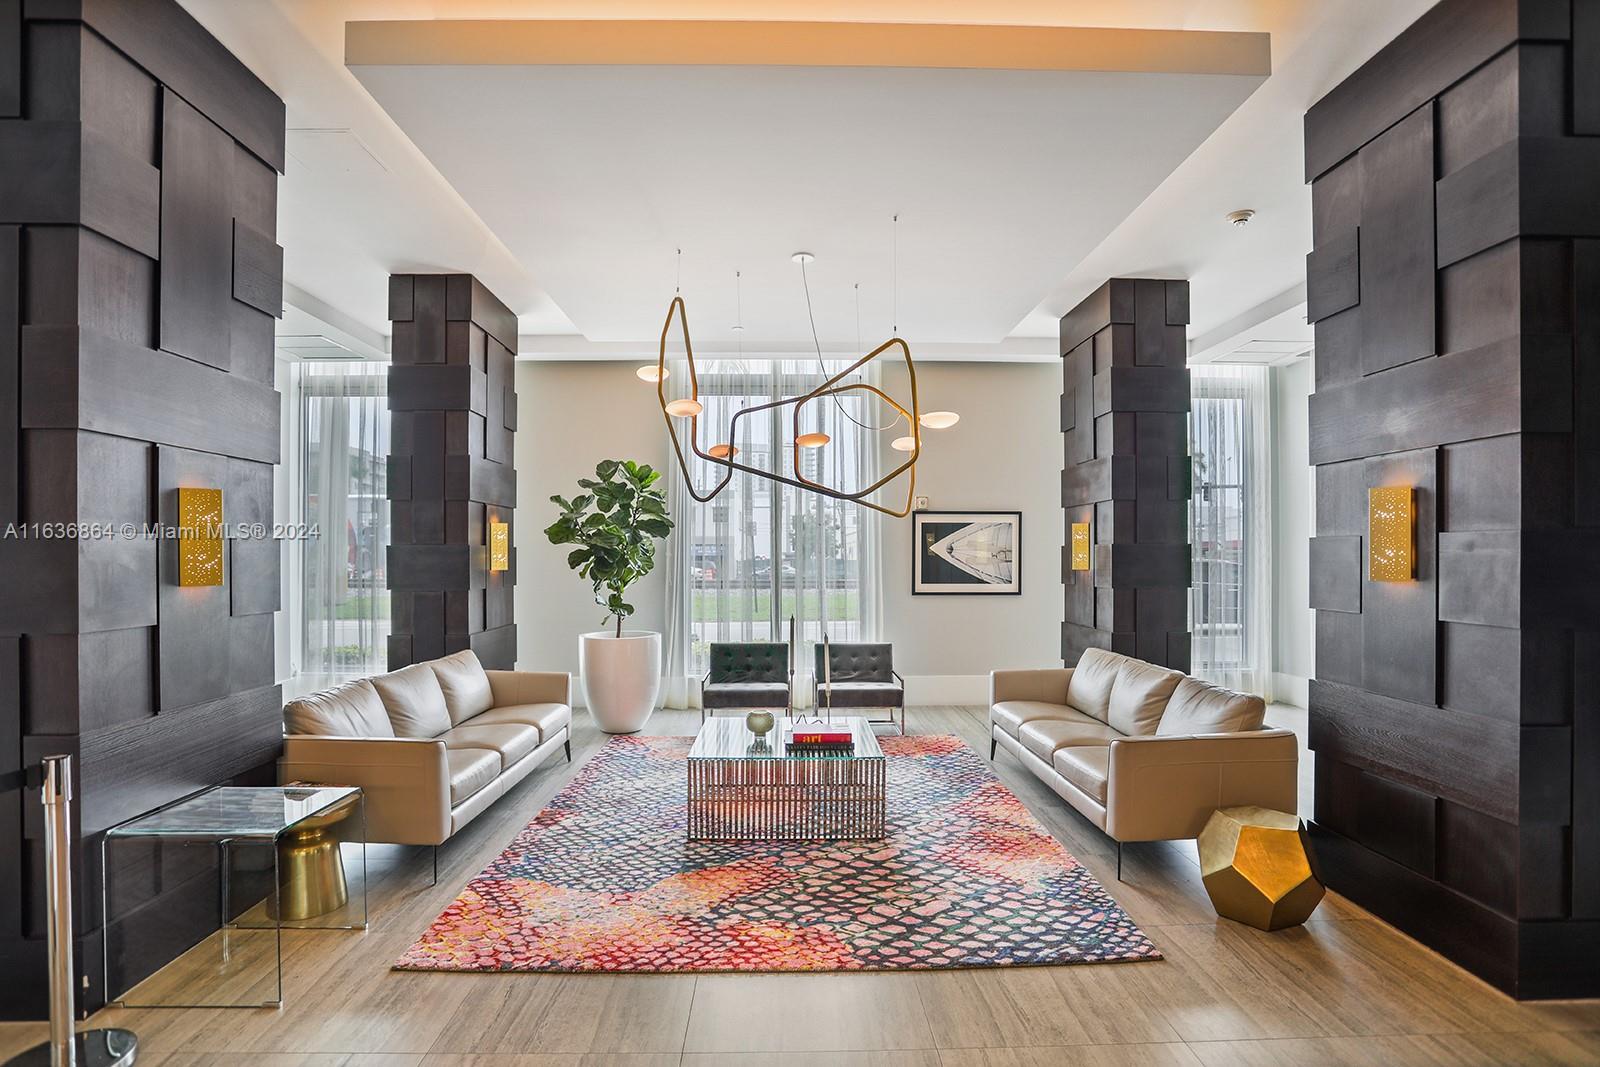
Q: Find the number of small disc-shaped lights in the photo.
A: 6